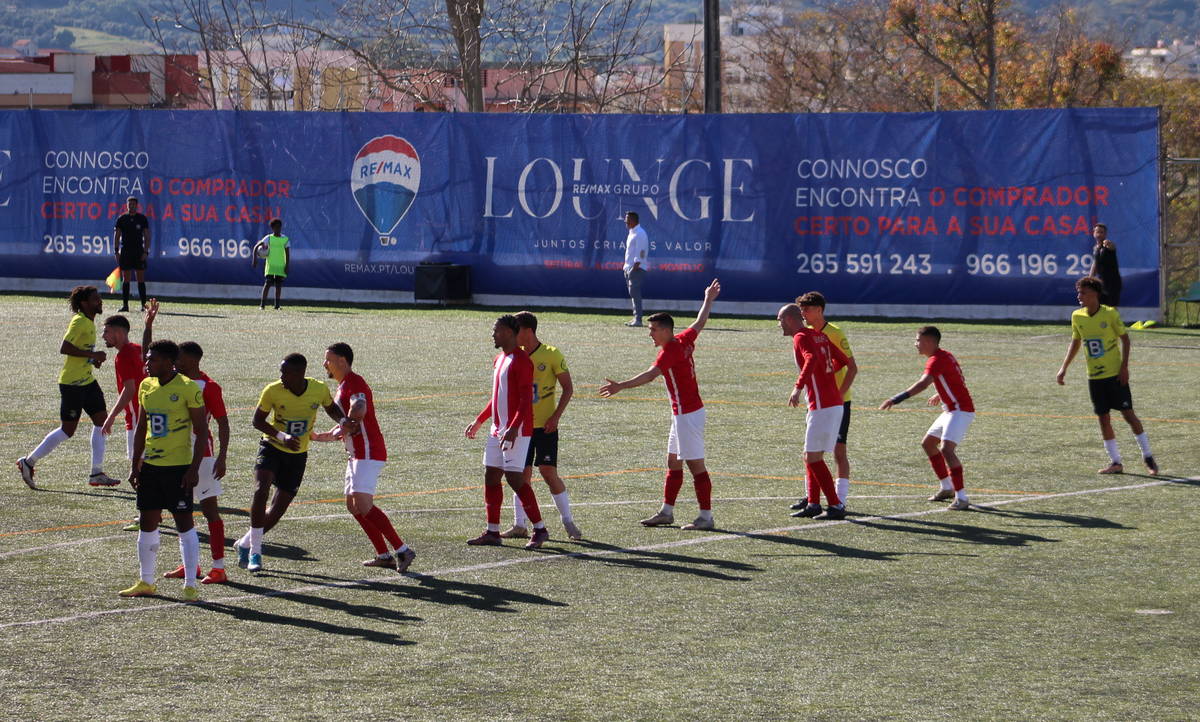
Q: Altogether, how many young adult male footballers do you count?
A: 13